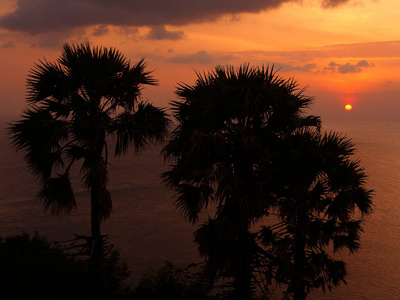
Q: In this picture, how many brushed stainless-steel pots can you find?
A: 0